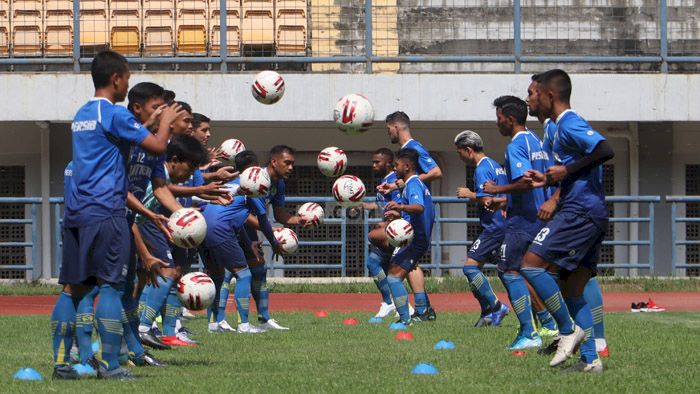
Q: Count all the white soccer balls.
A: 11